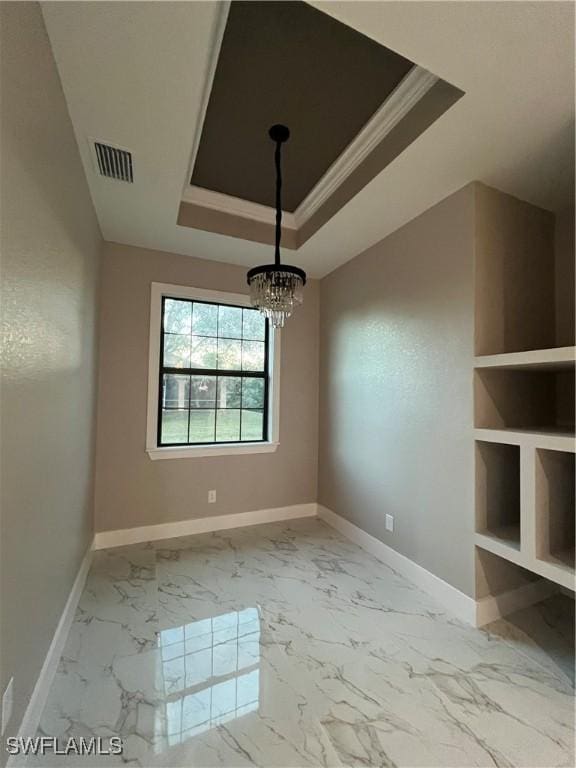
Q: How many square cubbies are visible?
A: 2